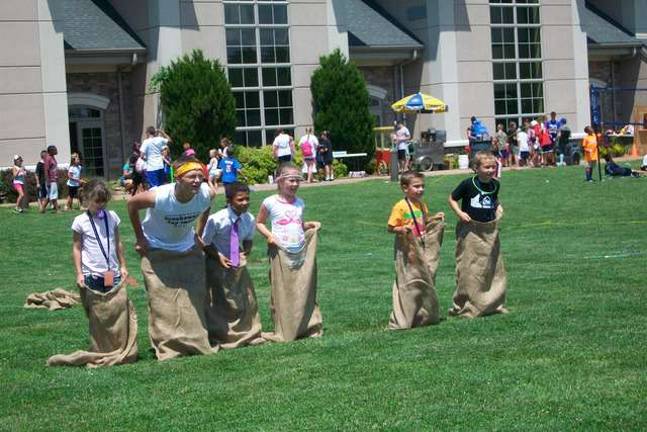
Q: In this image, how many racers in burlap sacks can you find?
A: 6